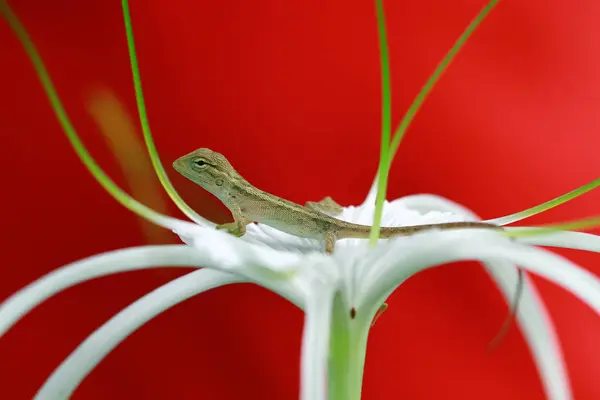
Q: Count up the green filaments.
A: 6